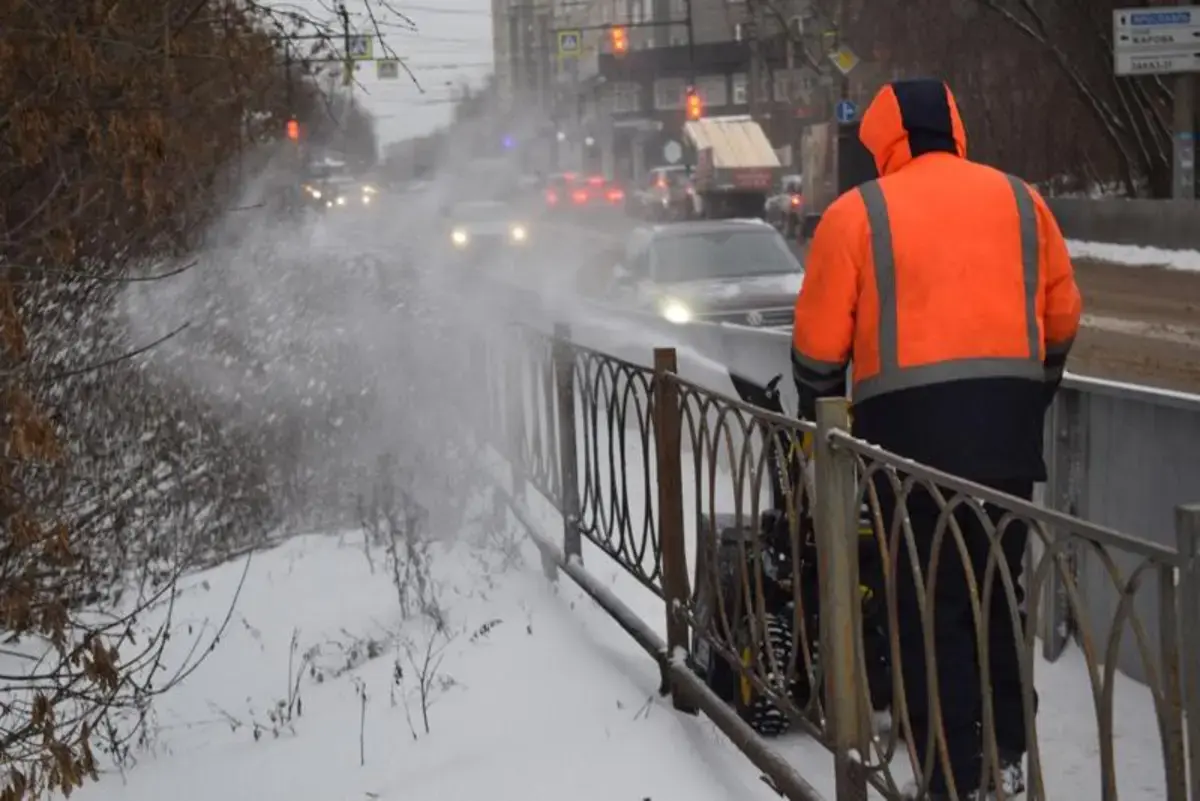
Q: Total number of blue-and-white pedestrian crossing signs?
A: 3